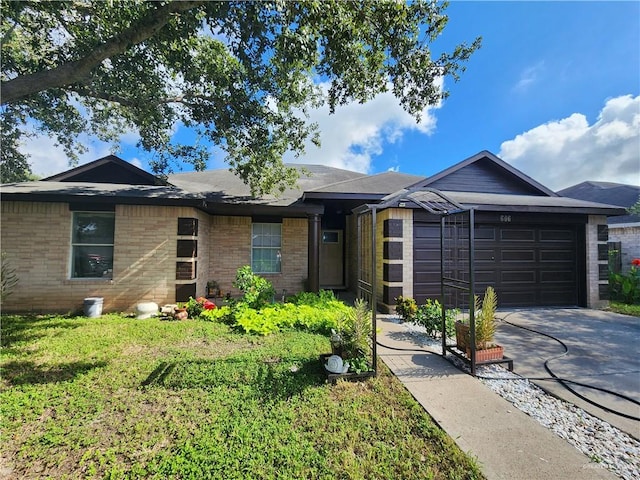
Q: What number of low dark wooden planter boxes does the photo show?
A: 1